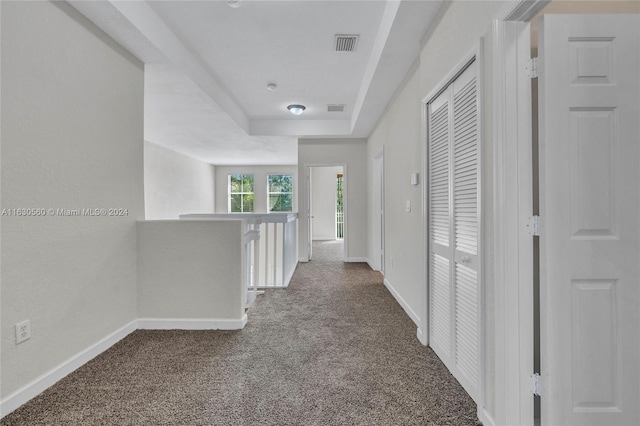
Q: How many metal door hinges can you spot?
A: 3